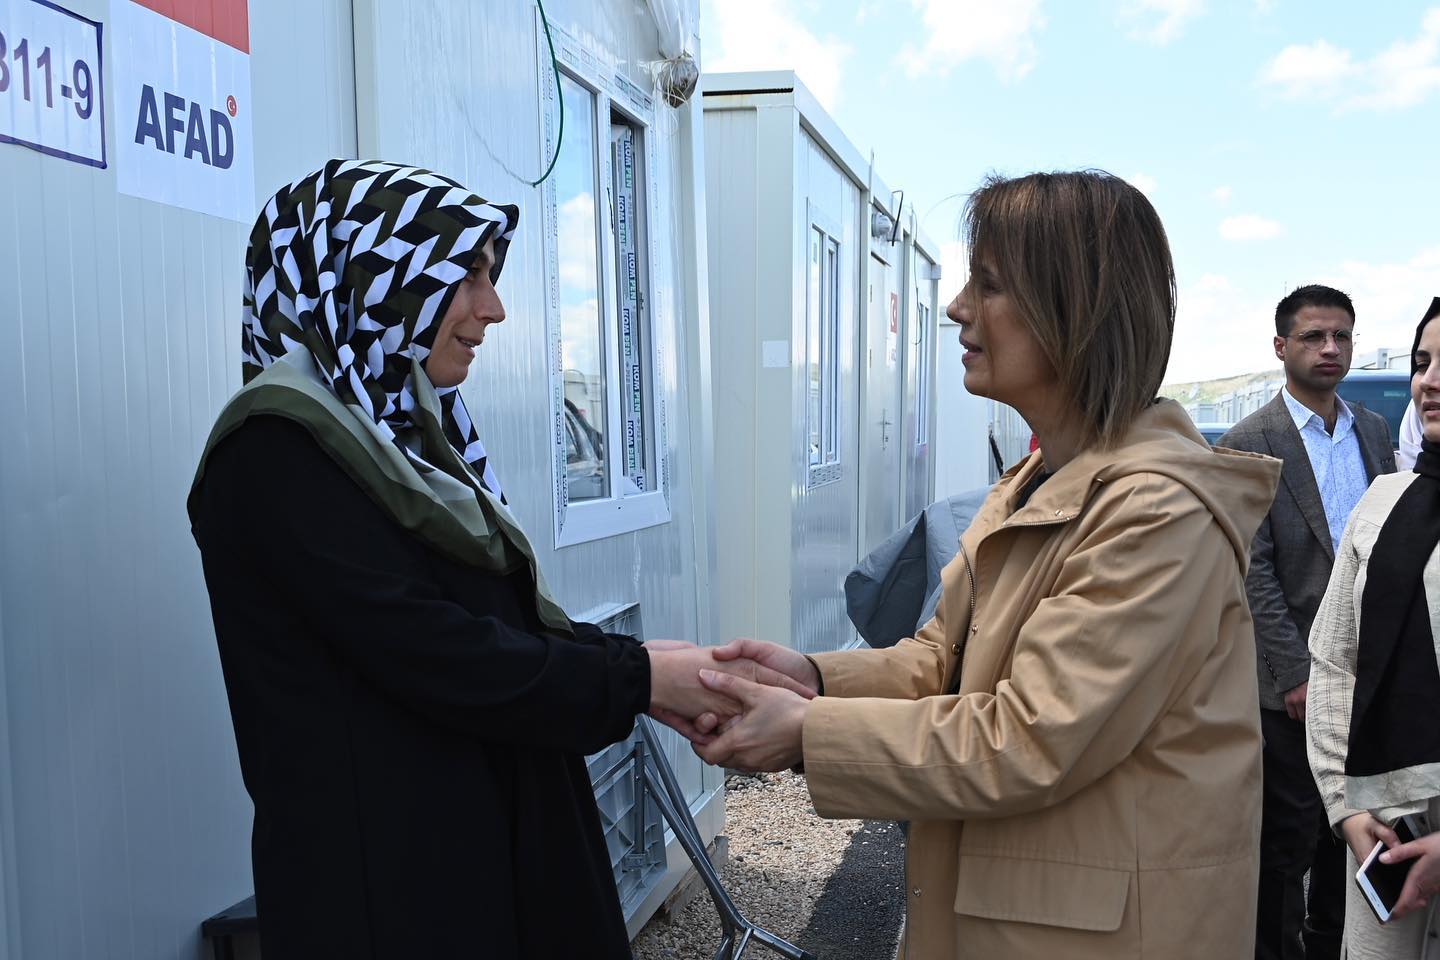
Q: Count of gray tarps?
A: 1